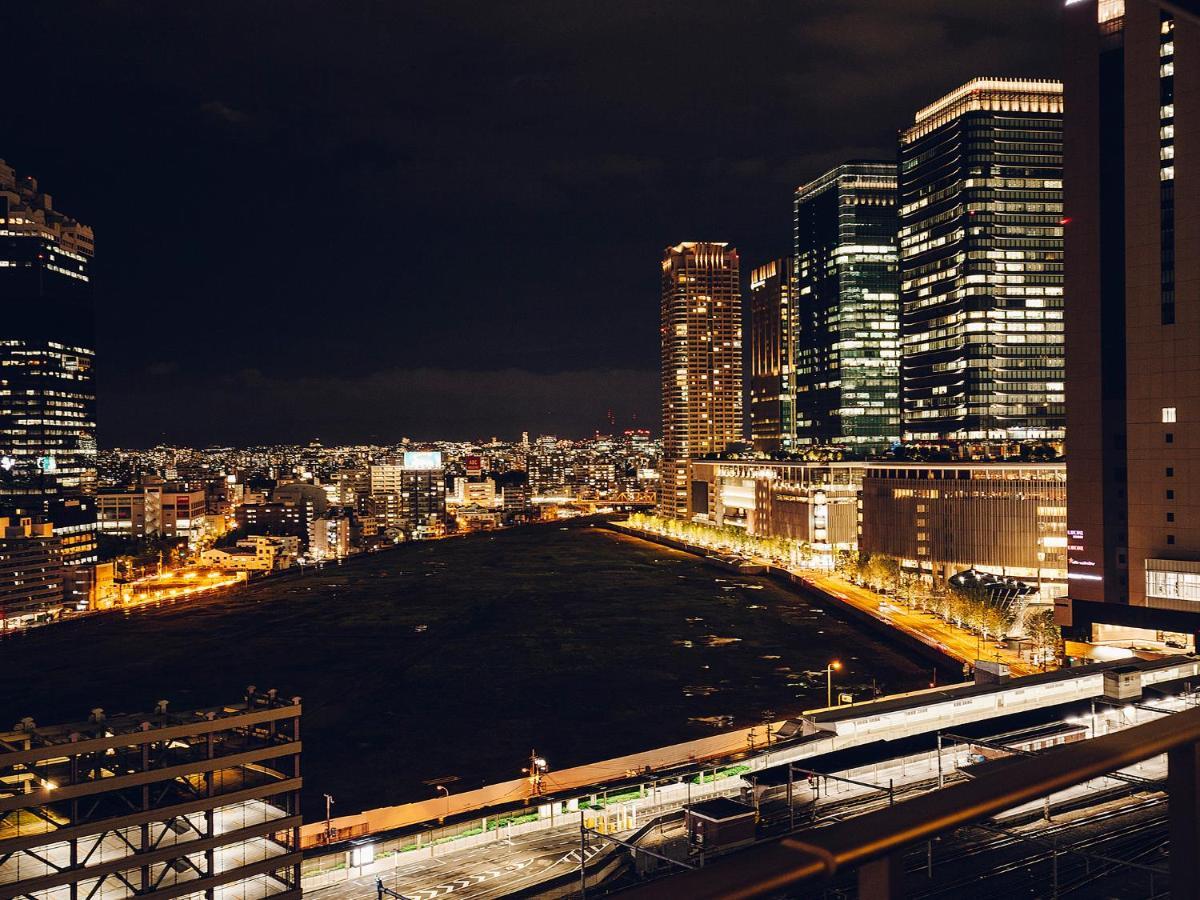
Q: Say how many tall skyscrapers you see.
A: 6